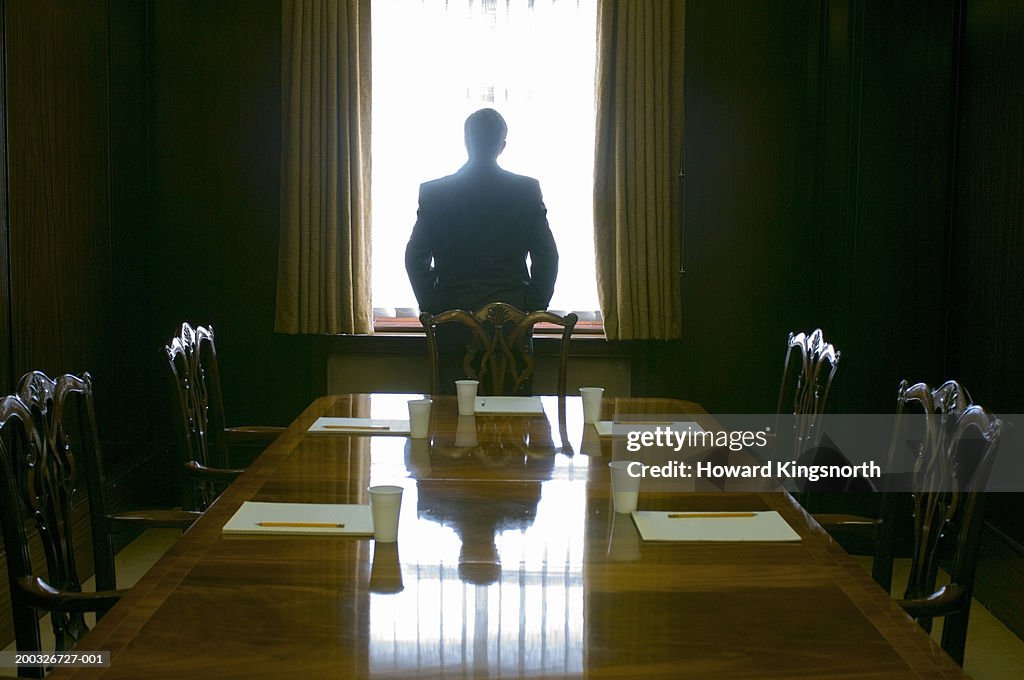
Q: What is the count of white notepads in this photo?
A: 5